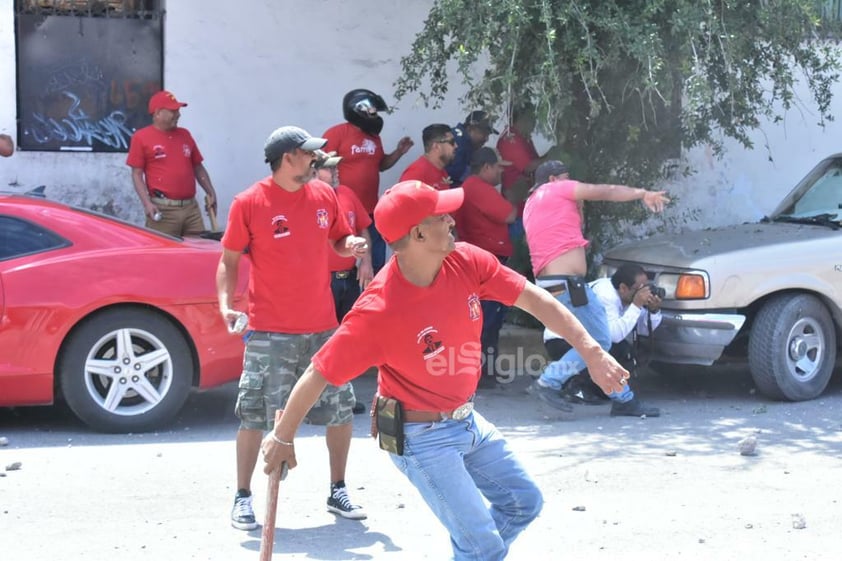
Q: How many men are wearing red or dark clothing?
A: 9